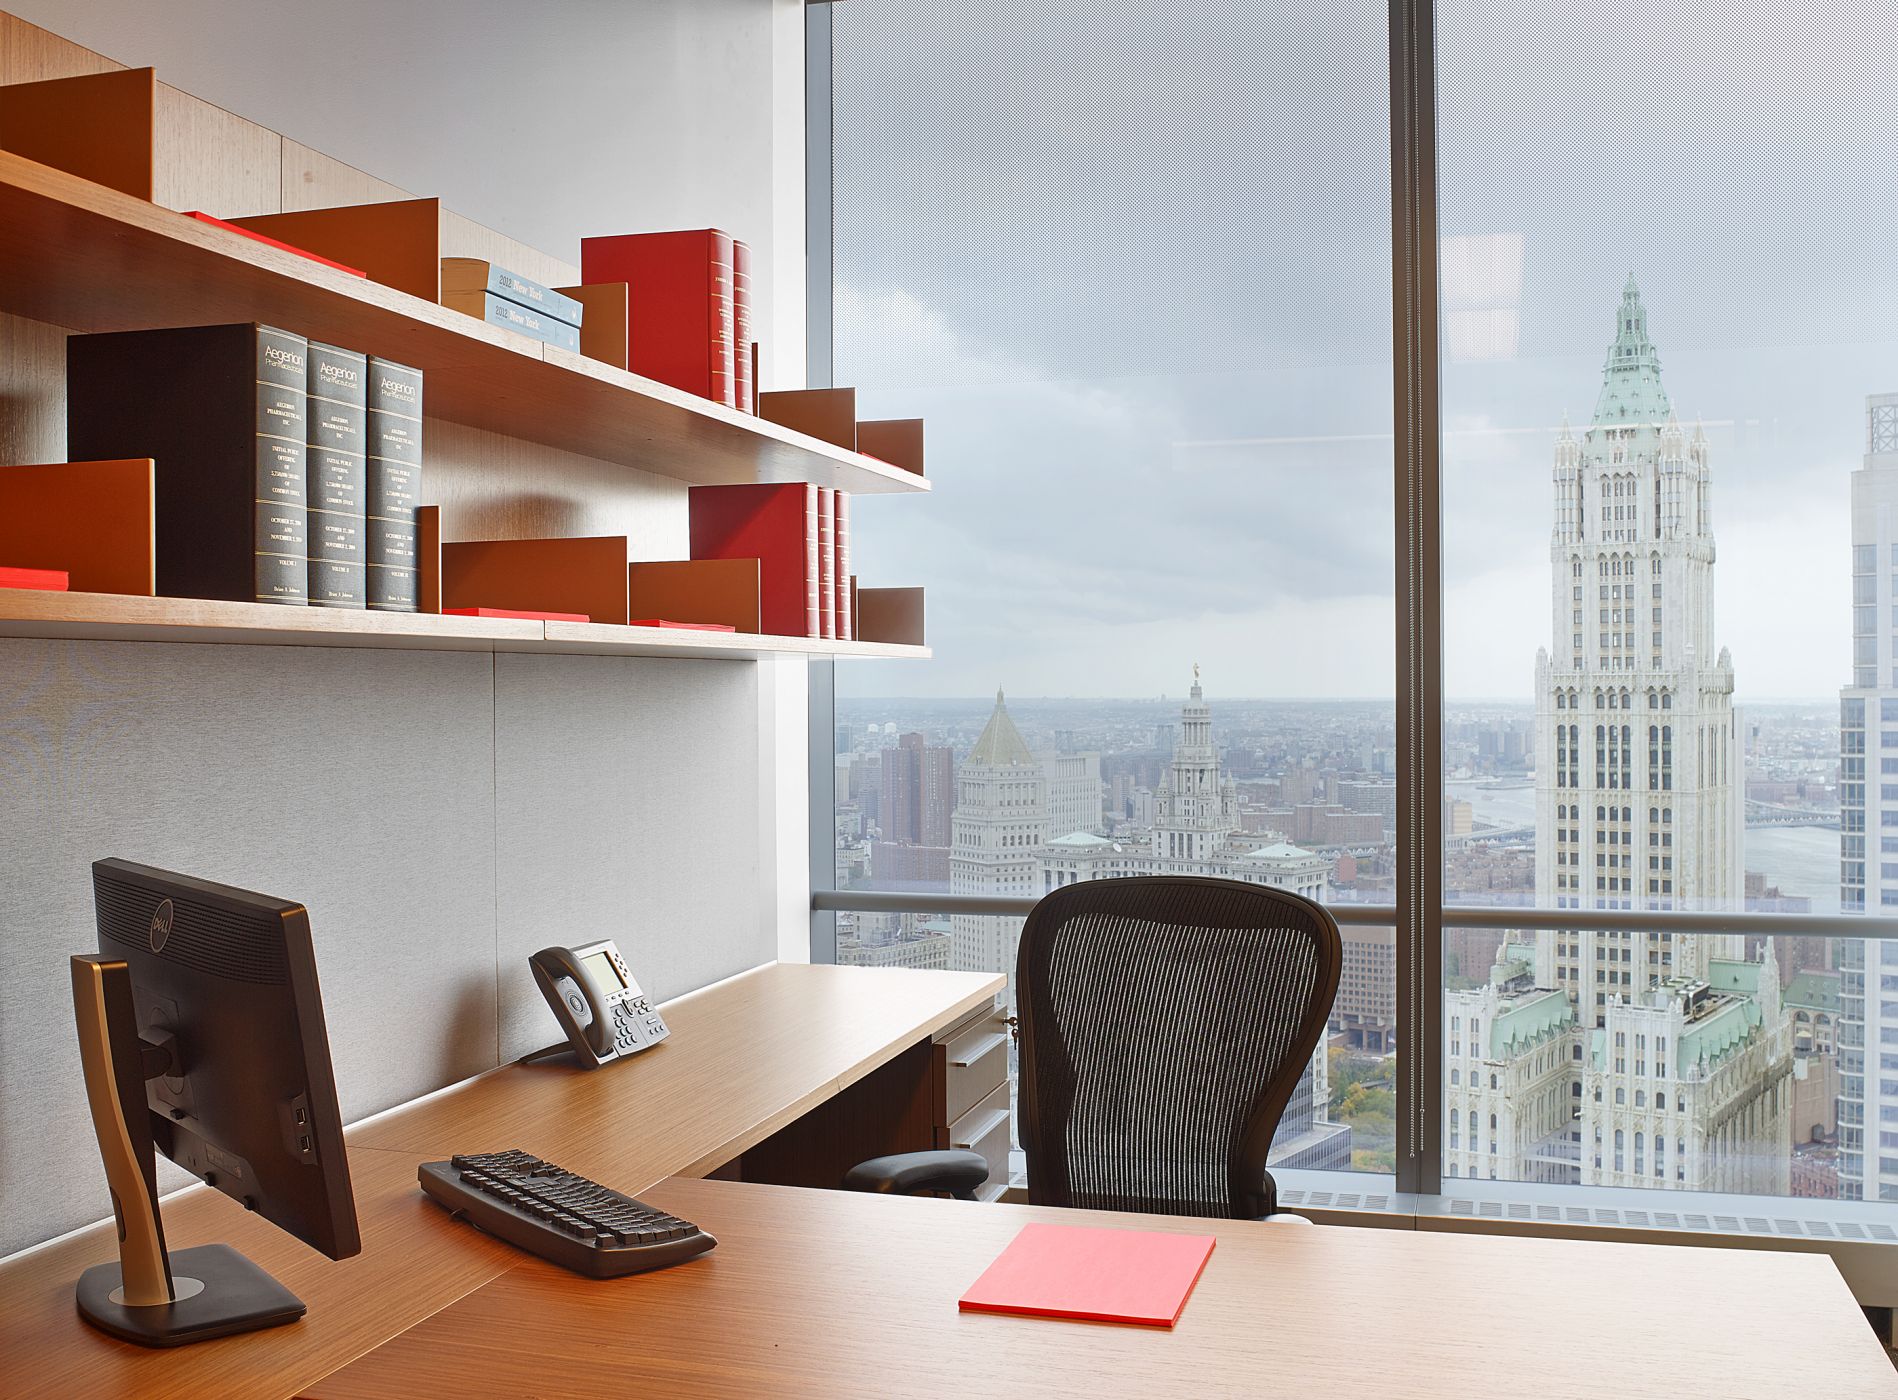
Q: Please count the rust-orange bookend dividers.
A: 12